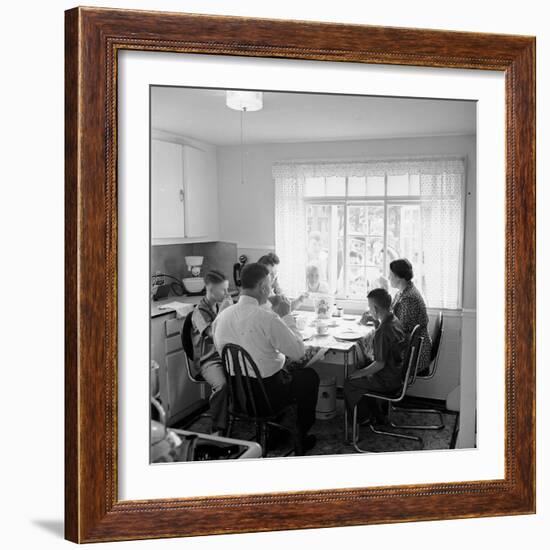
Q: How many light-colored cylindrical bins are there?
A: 1